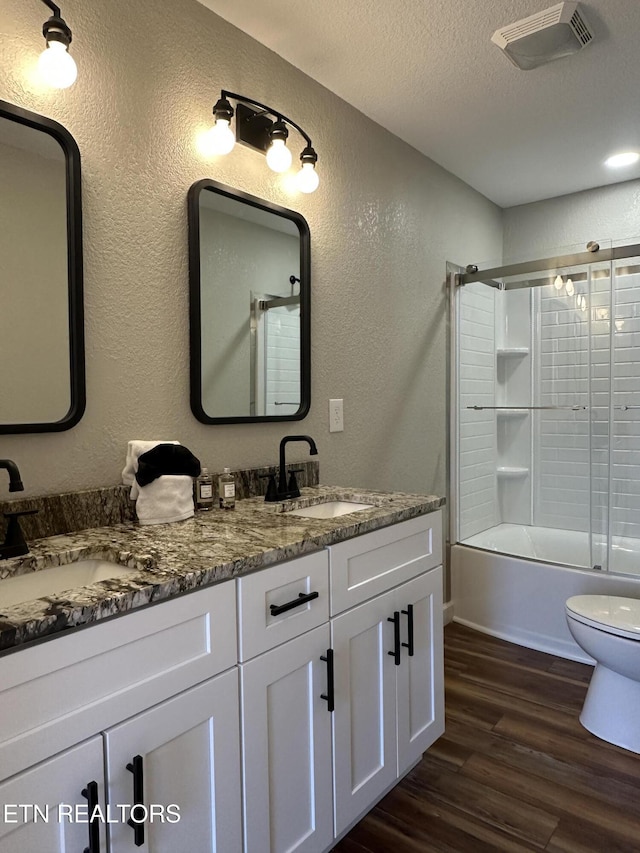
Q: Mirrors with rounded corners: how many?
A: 2